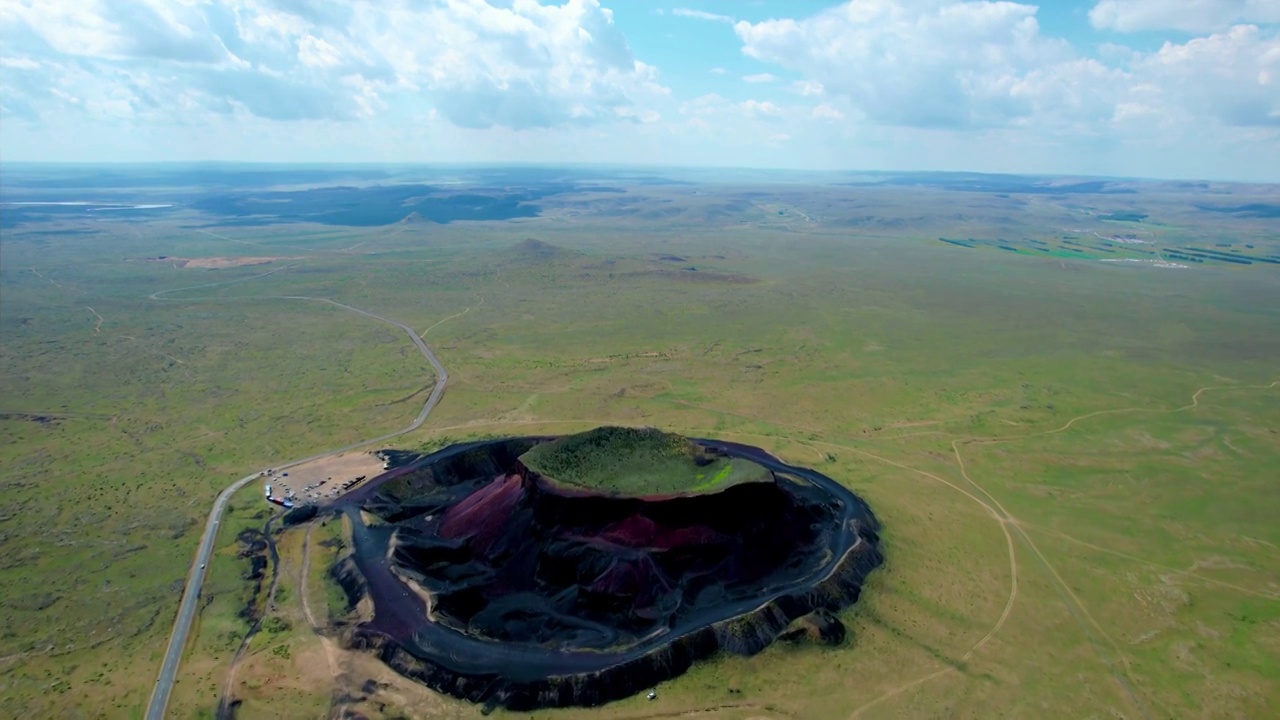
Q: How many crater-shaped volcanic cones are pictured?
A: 1